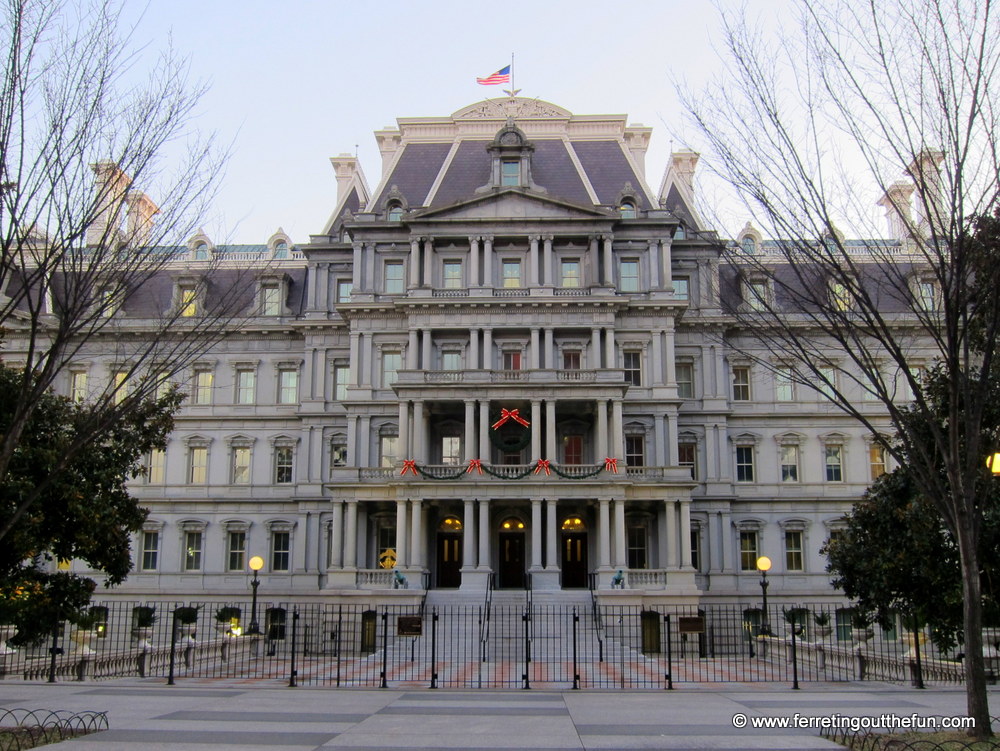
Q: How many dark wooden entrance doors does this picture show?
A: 3